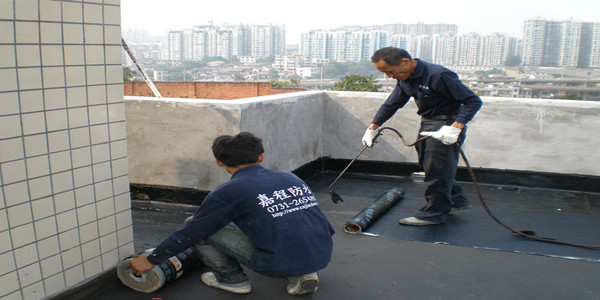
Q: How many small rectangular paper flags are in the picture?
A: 0